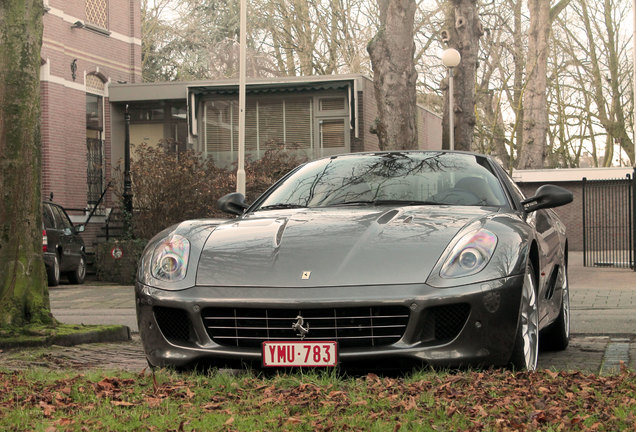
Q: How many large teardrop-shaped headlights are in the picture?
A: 2